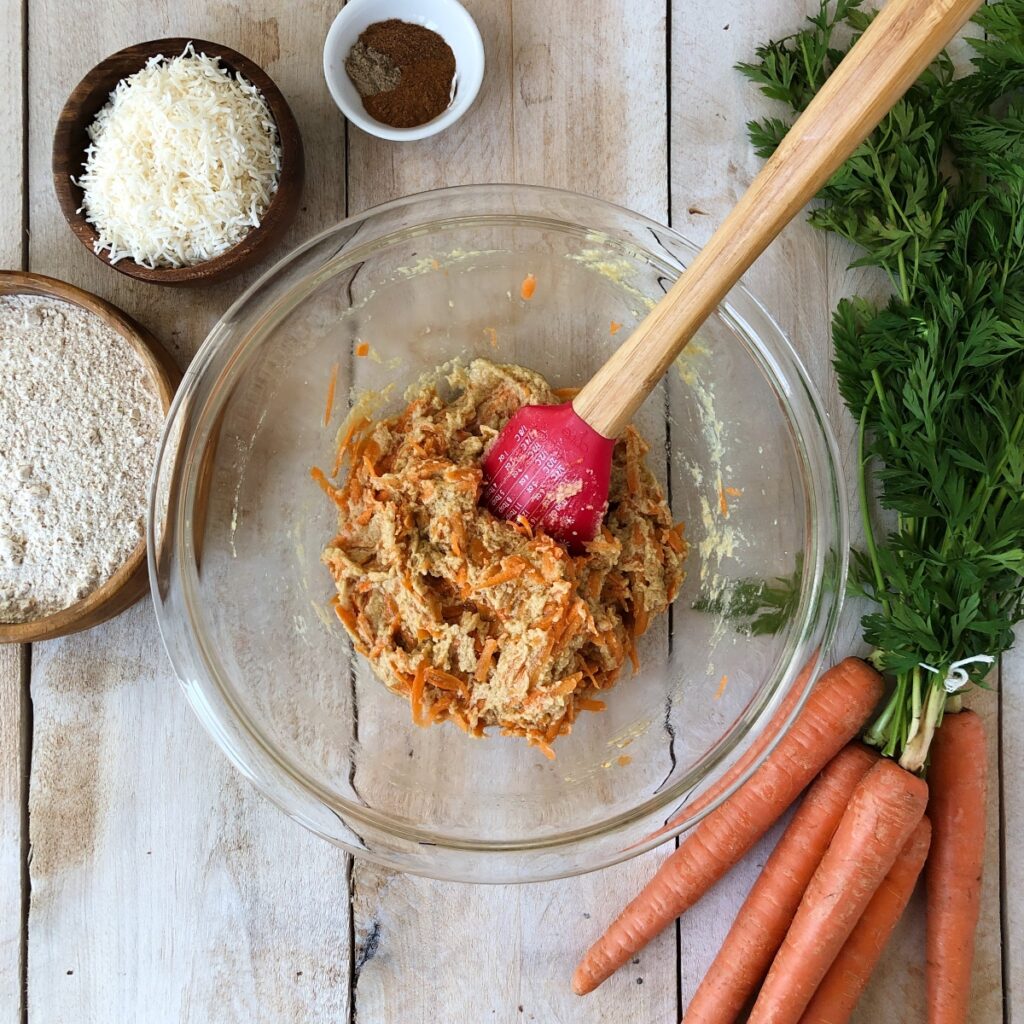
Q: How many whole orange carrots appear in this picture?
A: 5